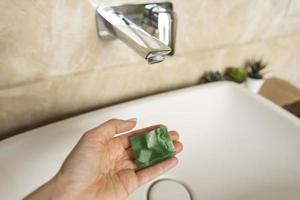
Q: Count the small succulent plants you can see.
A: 3